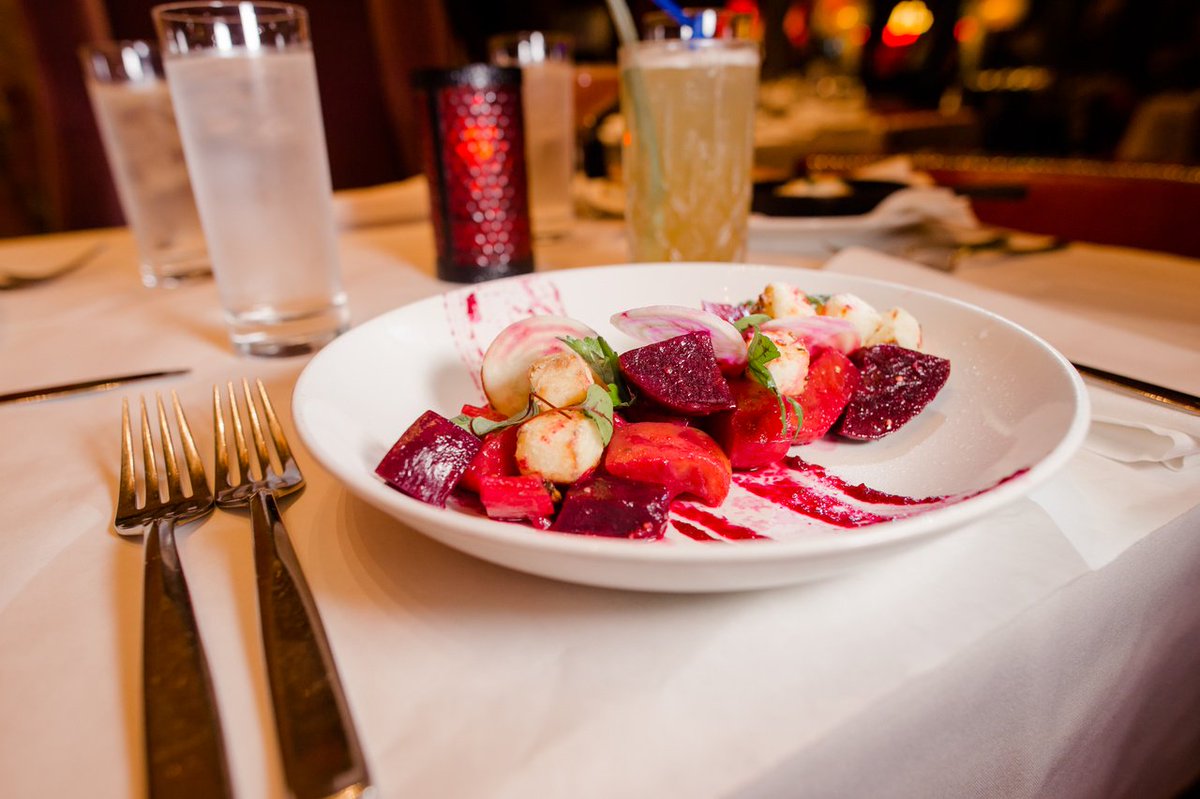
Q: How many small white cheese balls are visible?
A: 6